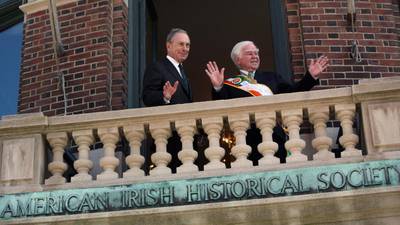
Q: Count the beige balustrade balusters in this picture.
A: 12